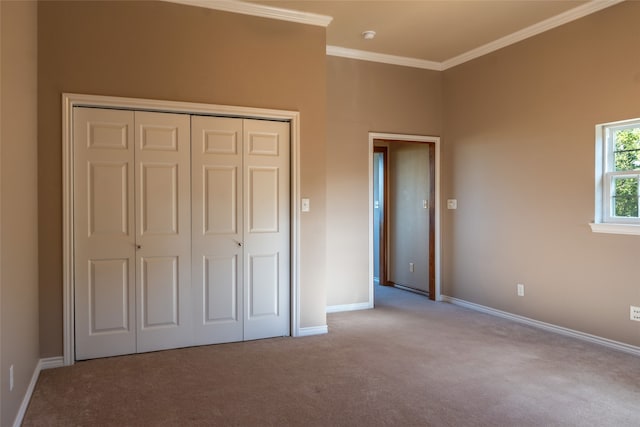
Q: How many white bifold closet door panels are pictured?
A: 4